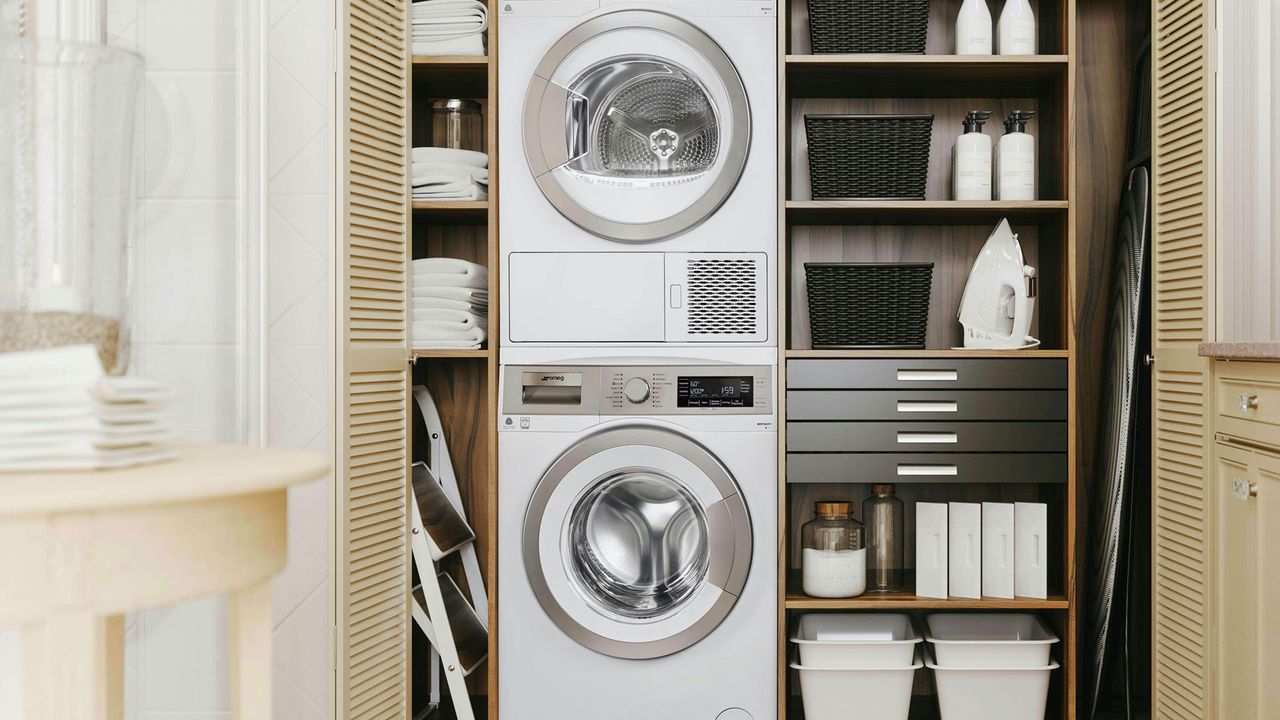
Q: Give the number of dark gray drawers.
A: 4